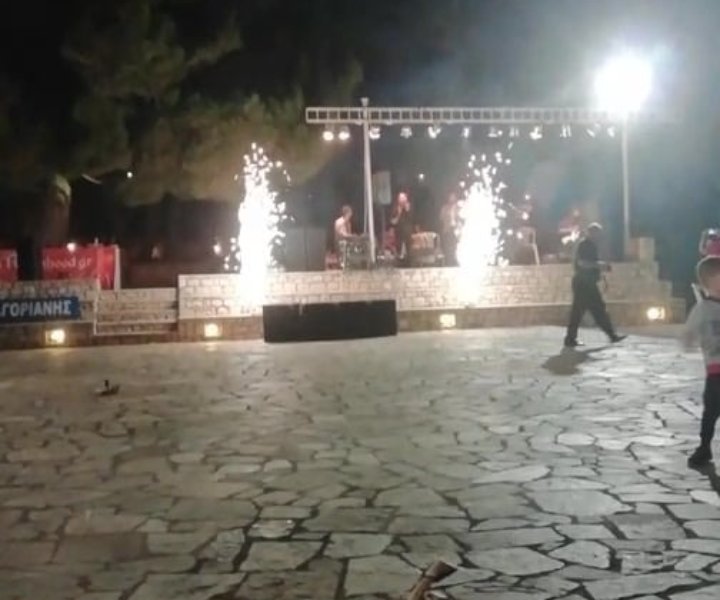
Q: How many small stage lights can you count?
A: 12